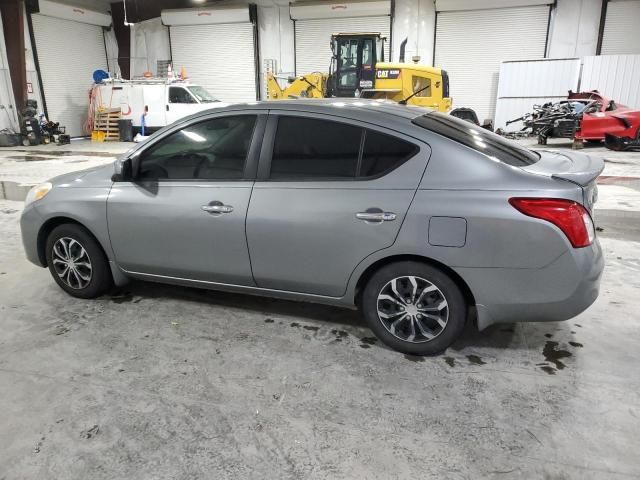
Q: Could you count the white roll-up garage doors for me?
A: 5